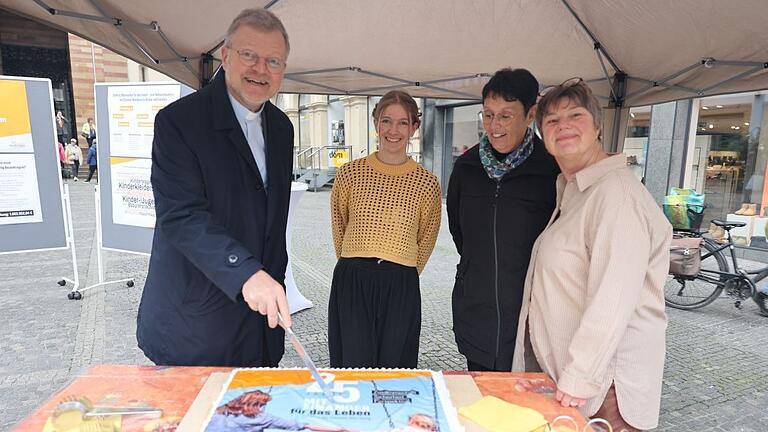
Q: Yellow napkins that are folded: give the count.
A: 1